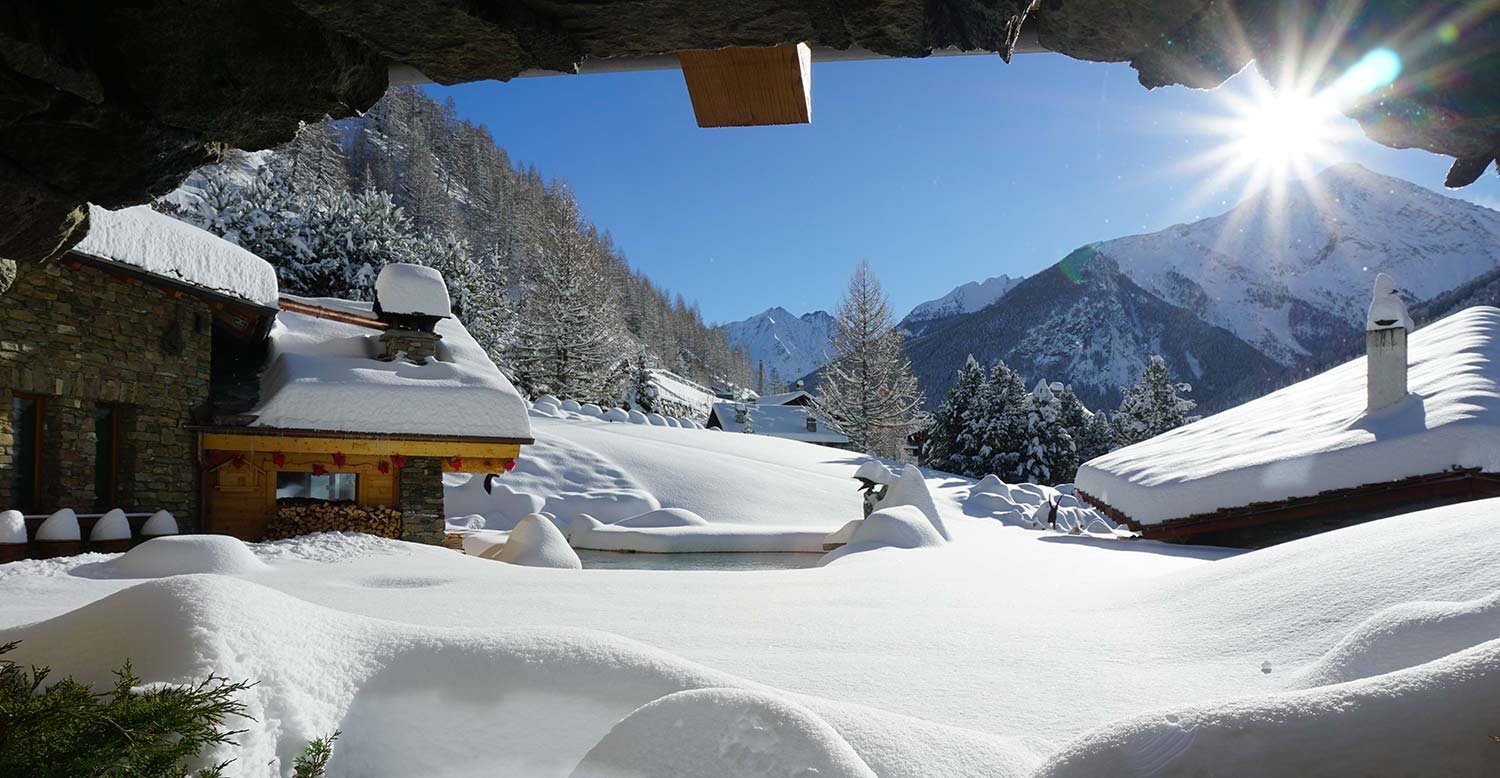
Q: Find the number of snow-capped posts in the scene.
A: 4